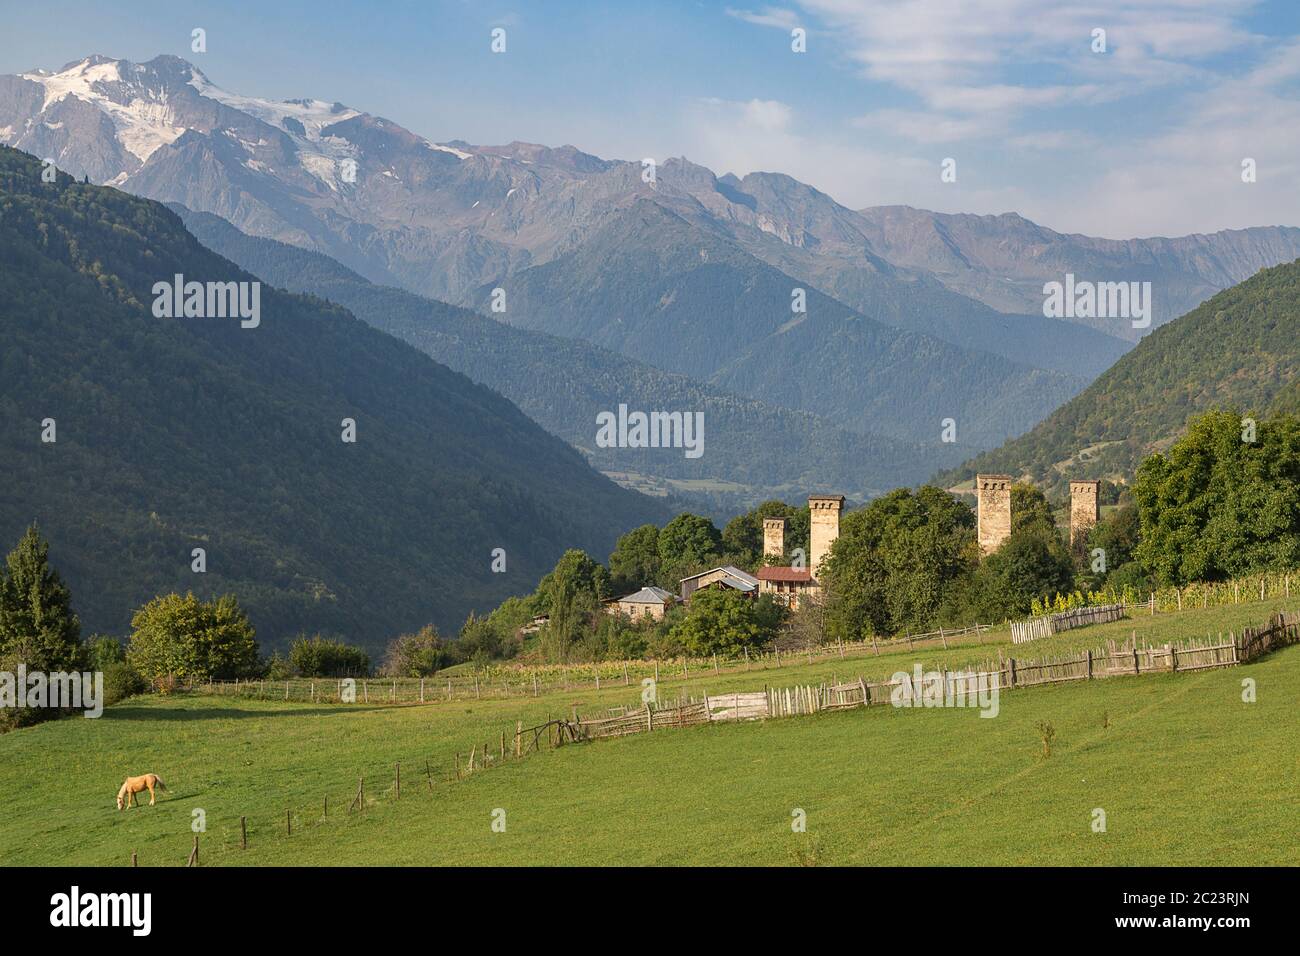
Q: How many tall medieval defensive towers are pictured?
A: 4